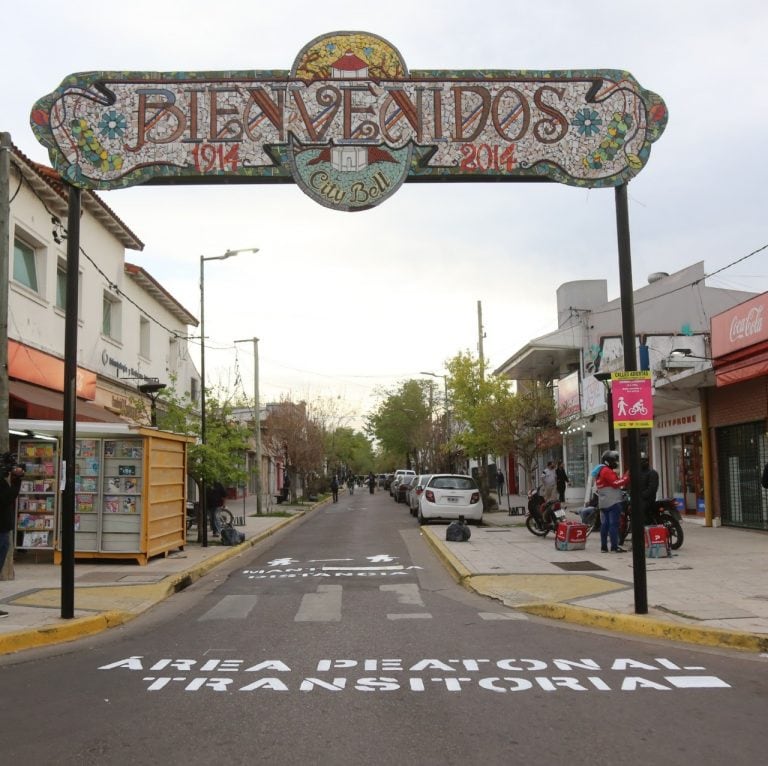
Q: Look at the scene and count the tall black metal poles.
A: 2